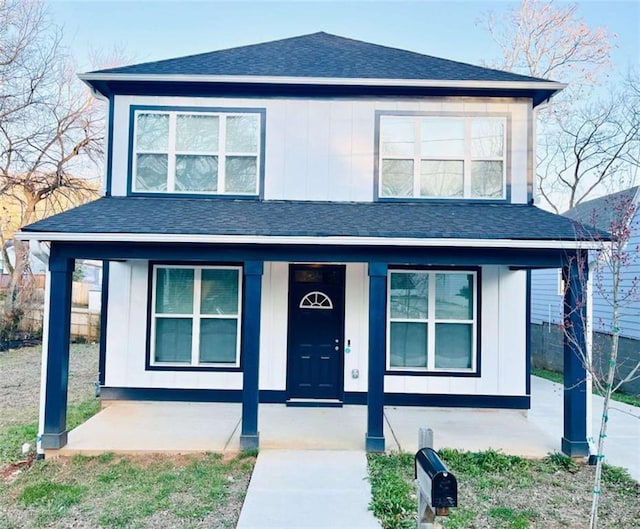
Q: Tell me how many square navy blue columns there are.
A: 4